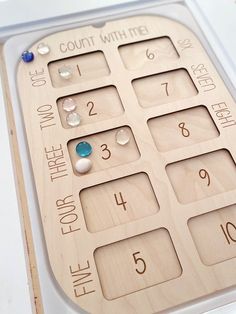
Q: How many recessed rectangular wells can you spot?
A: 10